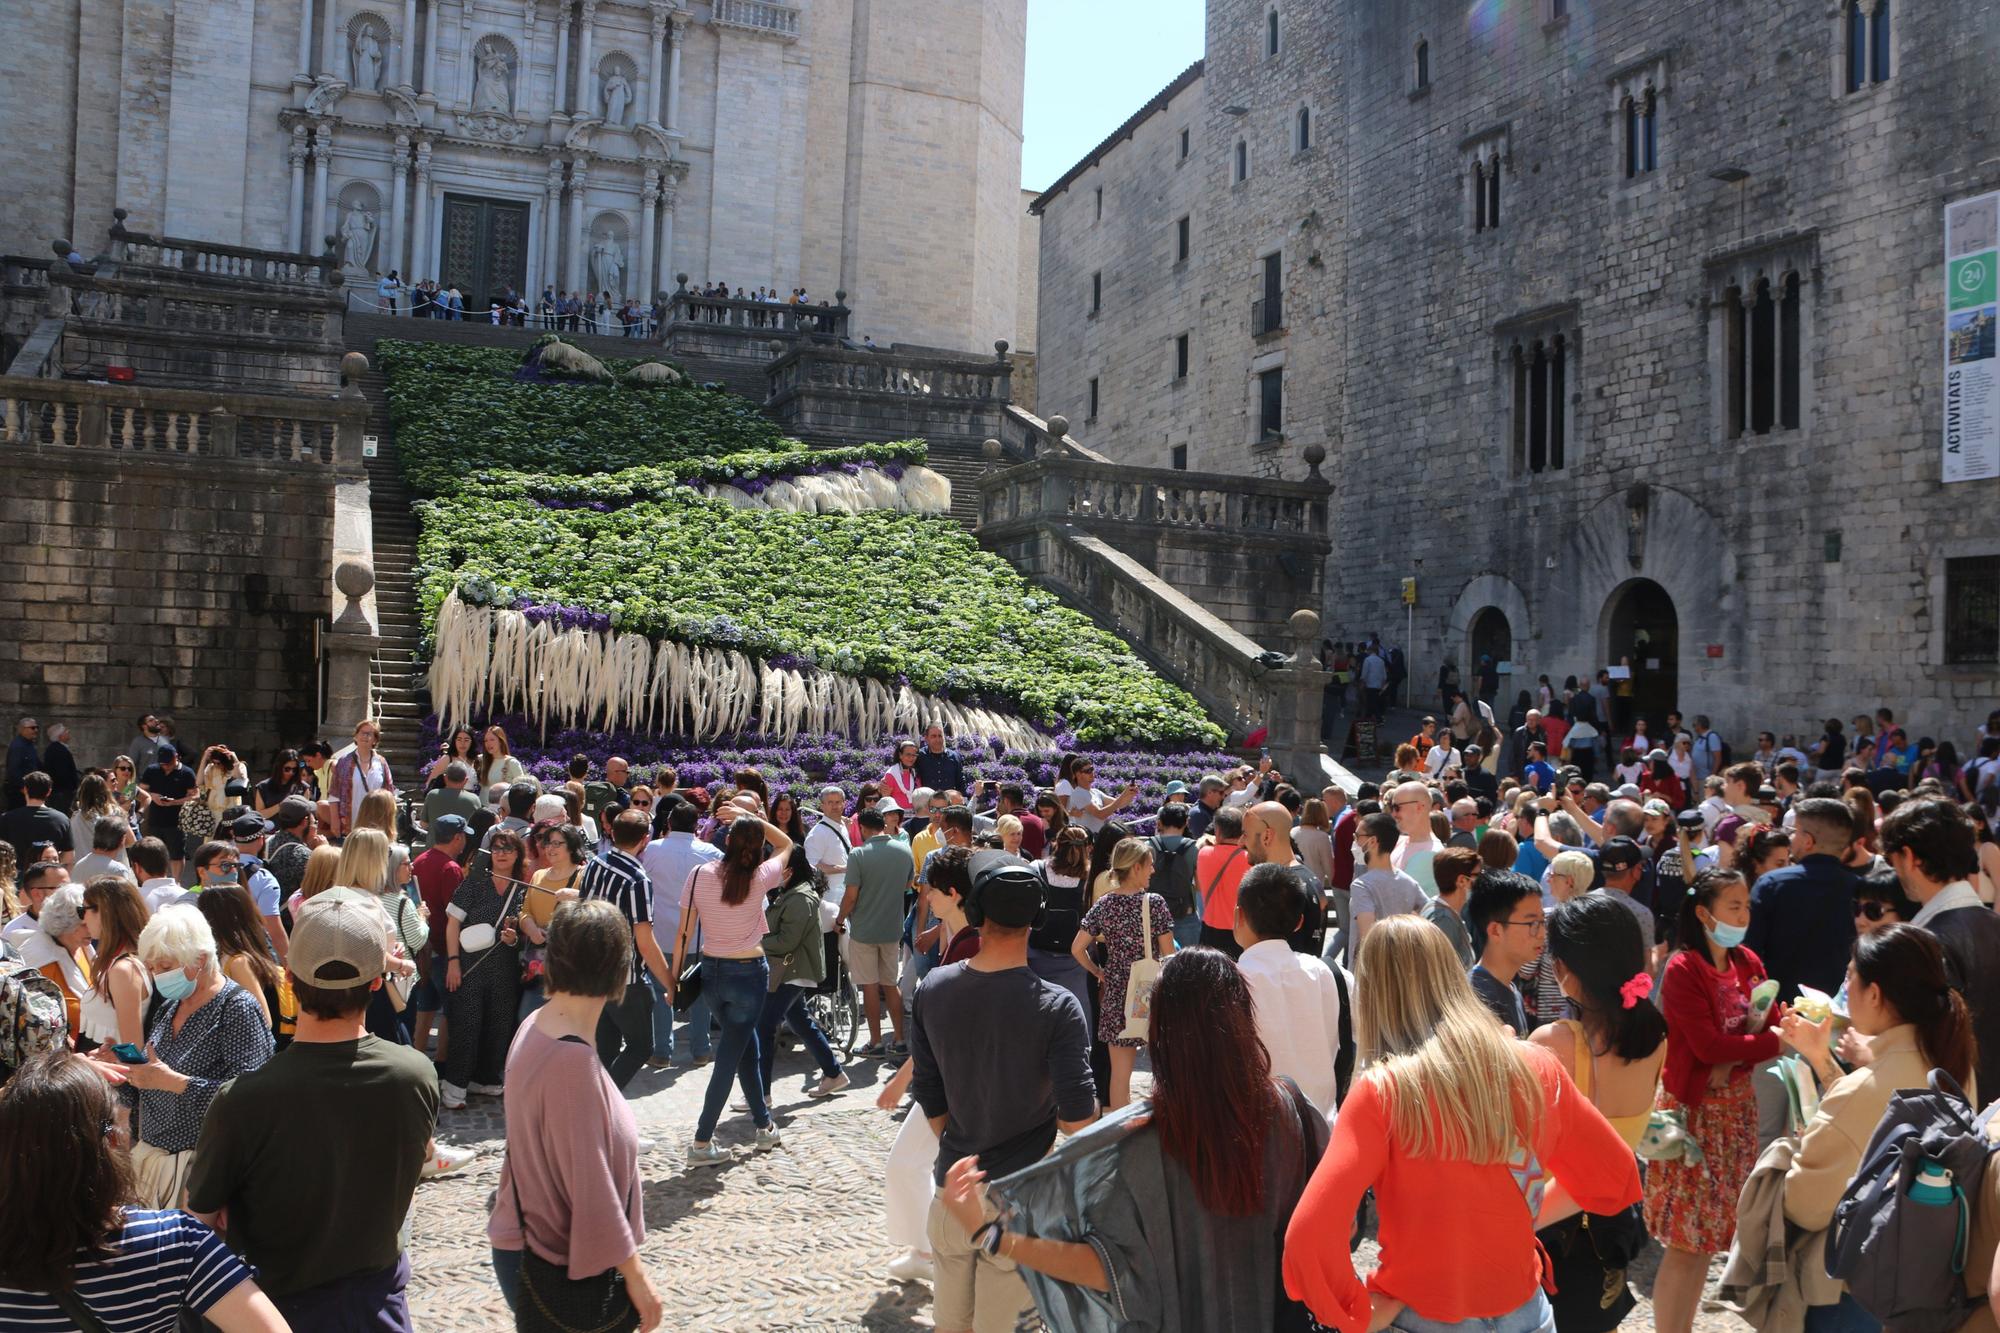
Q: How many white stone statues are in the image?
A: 5